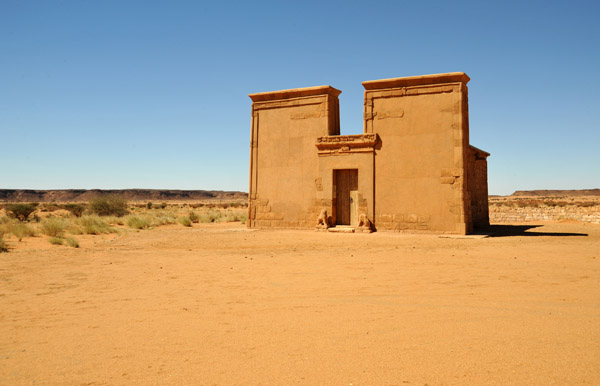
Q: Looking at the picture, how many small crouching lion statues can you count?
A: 2